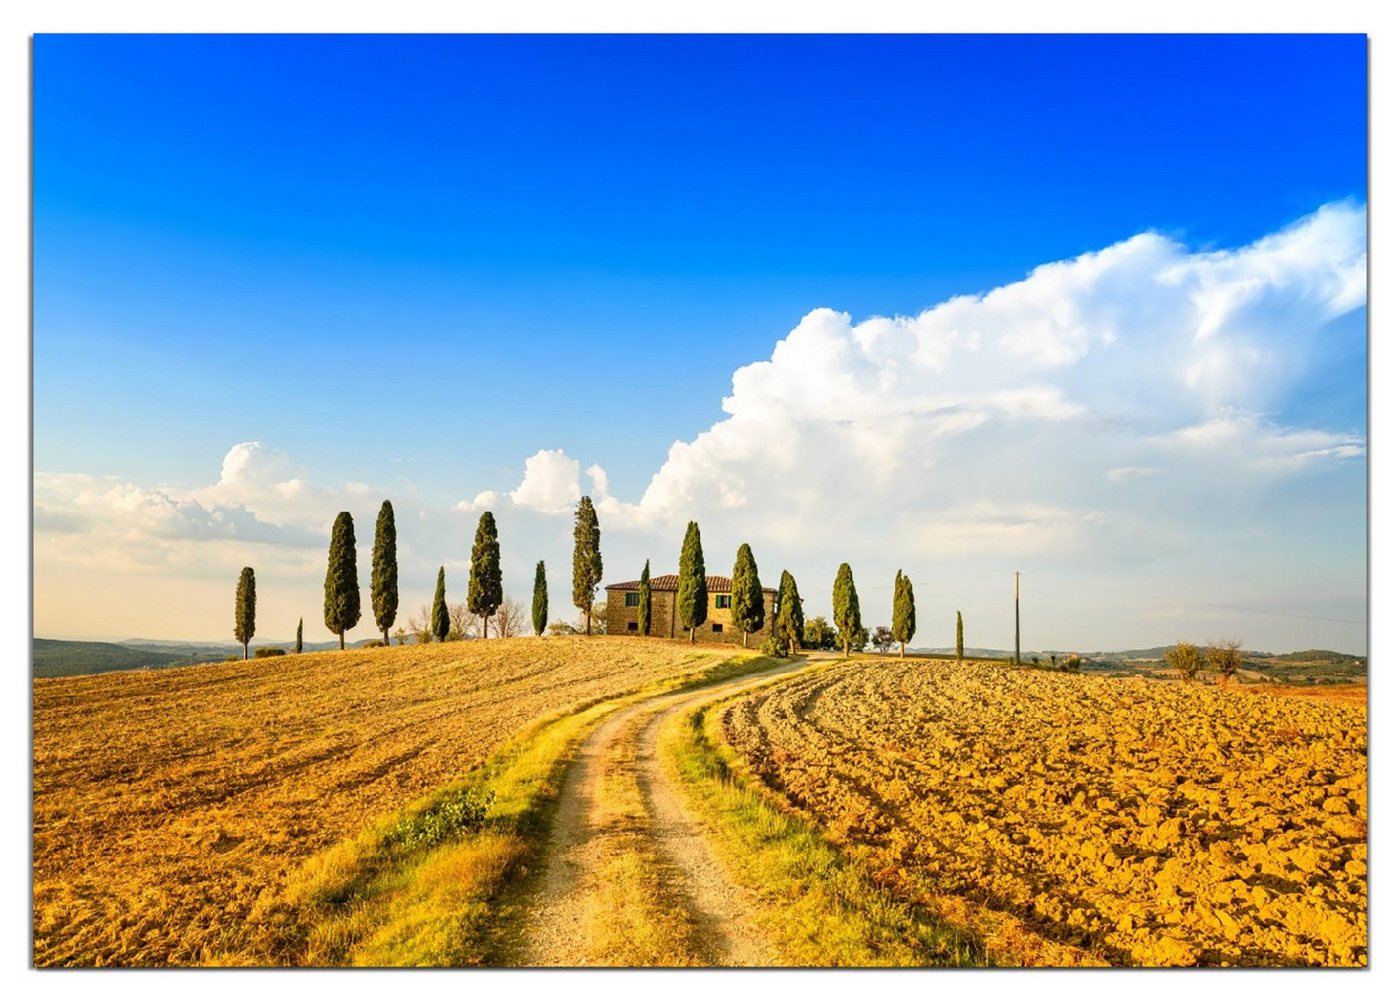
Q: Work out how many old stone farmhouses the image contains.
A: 1